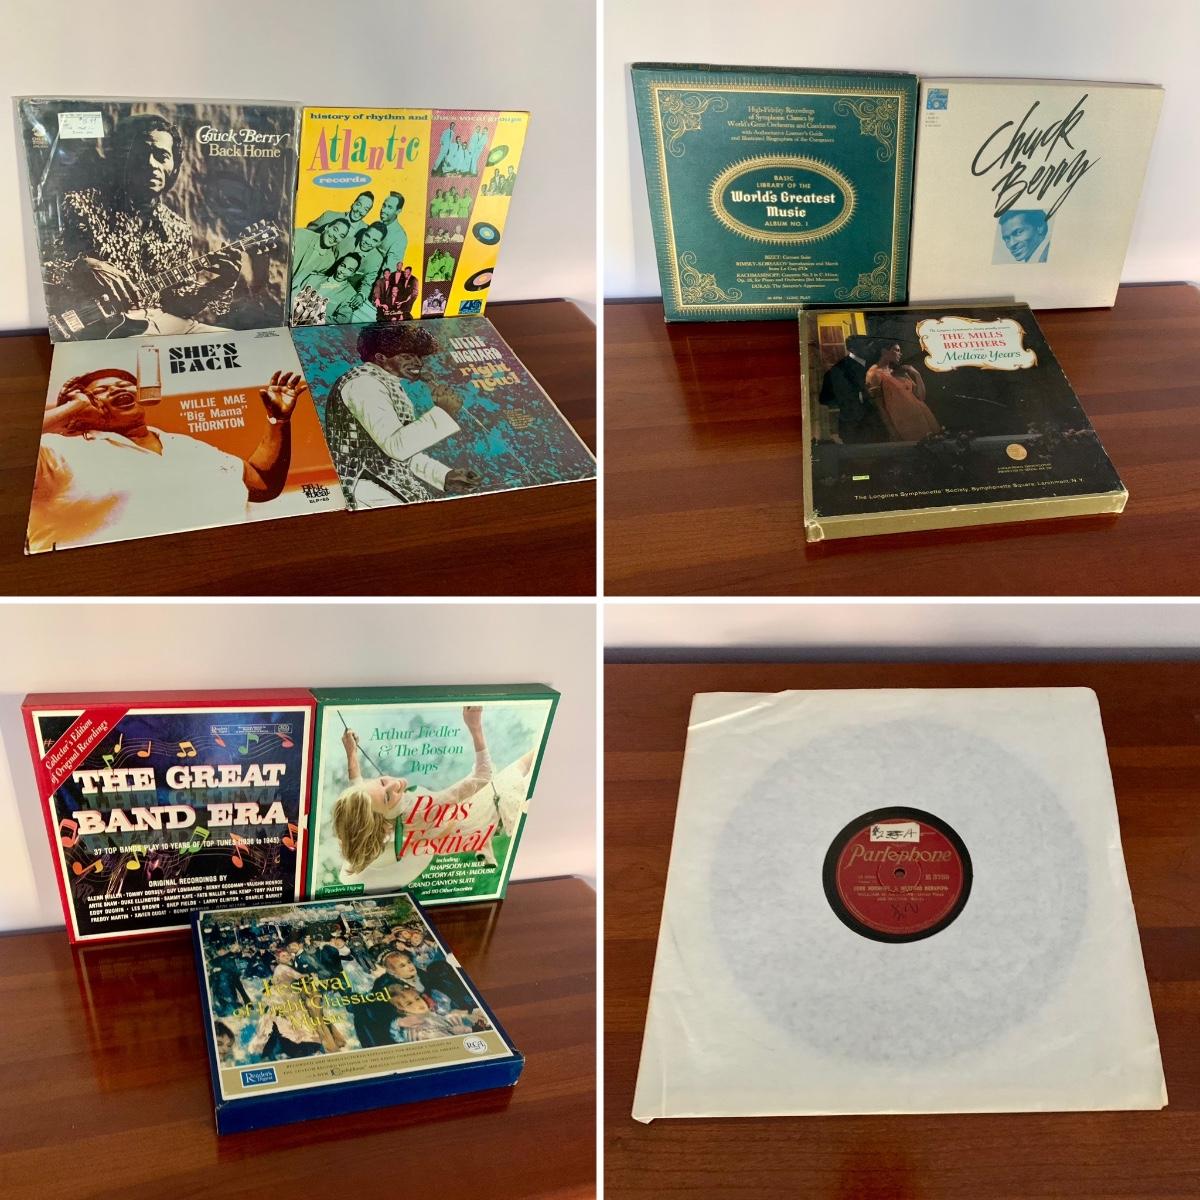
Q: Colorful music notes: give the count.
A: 13